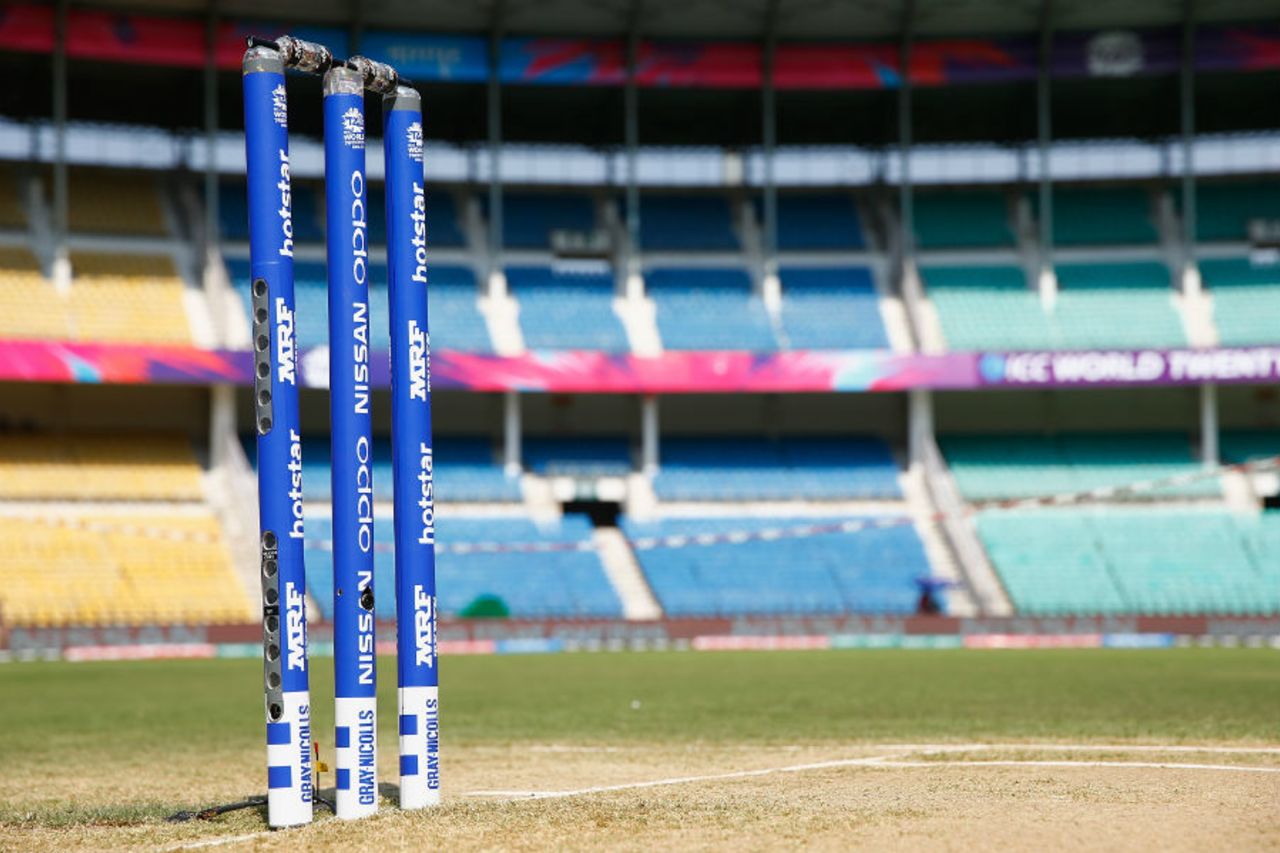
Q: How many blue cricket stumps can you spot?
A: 3